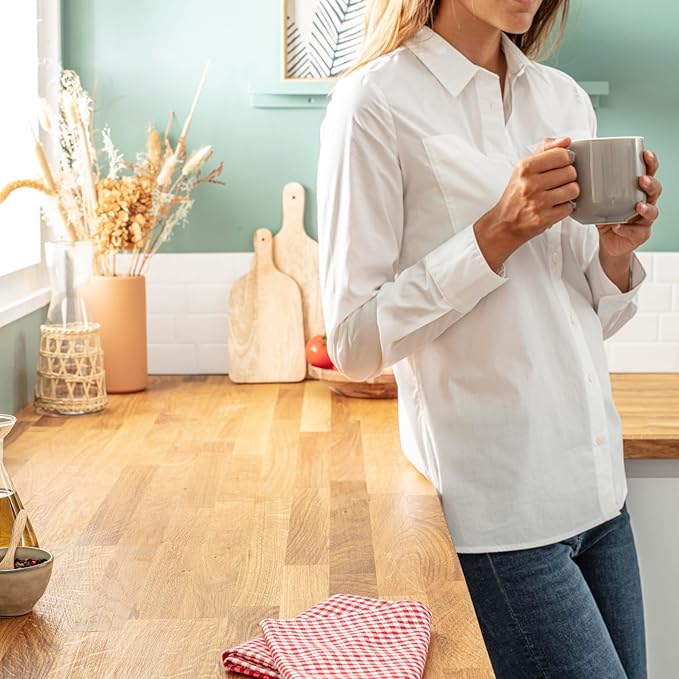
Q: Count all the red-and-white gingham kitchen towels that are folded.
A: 1